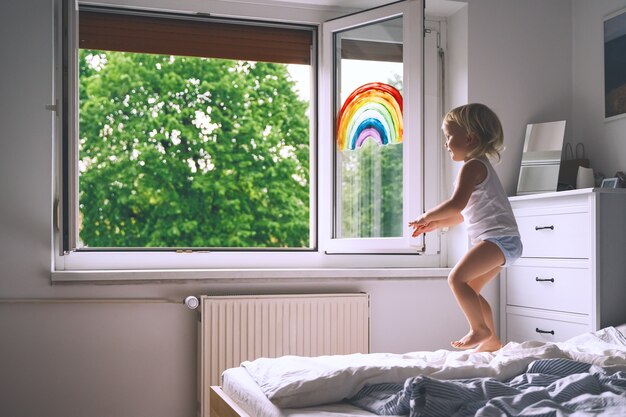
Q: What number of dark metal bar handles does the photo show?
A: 3